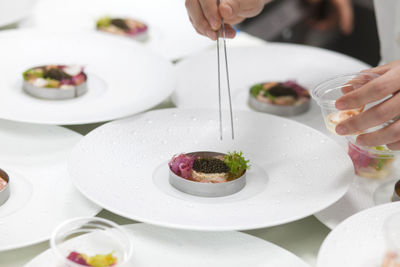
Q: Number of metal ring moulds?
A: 6